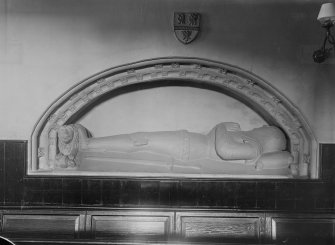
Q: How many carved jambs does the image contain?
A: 2